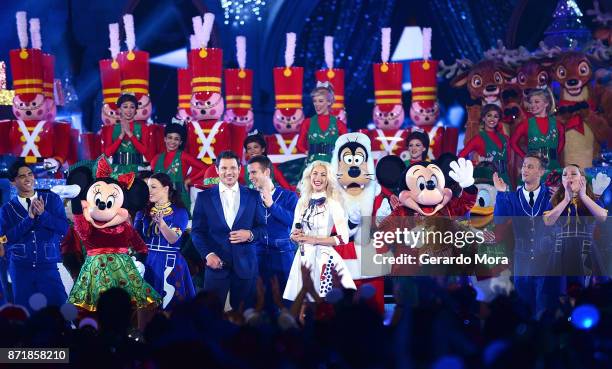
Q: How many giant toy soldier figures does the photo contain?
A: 11